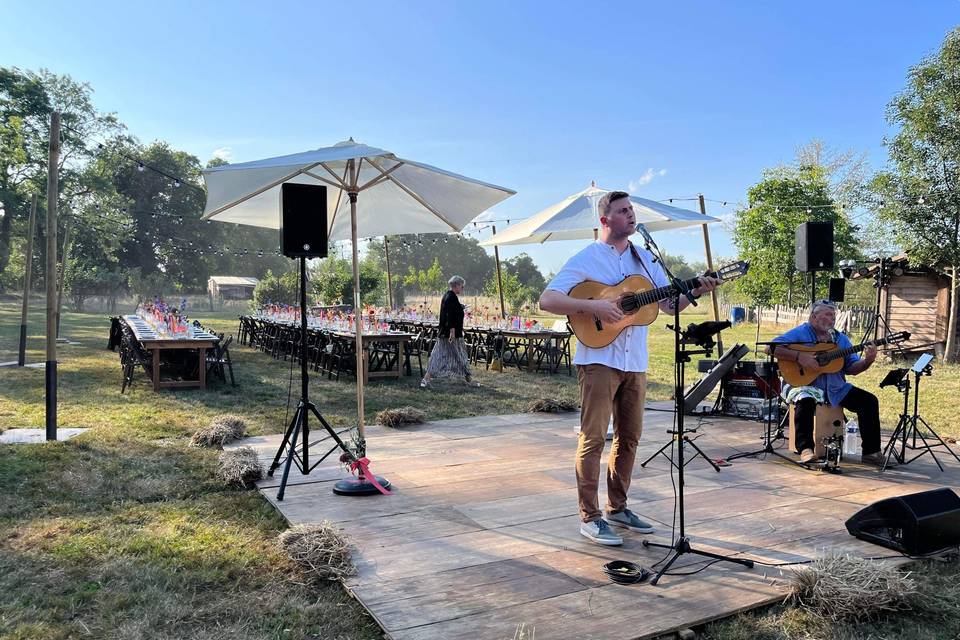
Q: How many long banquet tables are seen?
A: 3